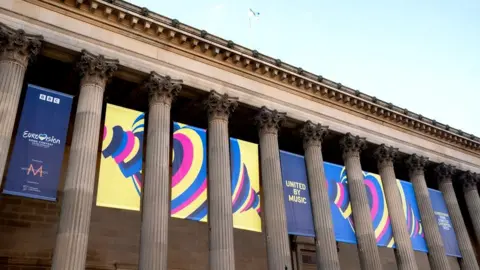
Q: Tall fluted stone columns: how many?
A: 11